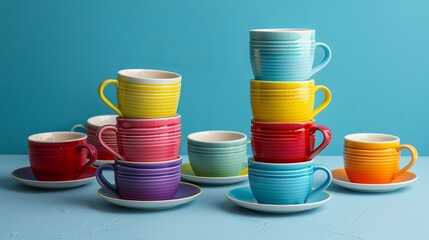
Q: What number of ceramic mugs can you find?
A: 11